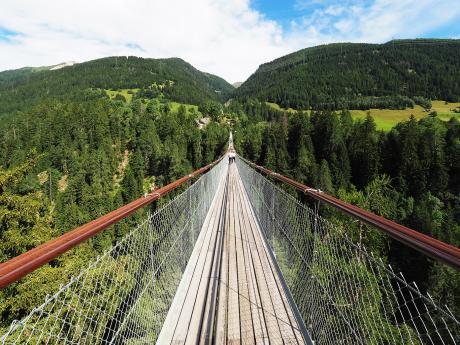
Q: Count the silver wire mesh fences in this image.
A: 2